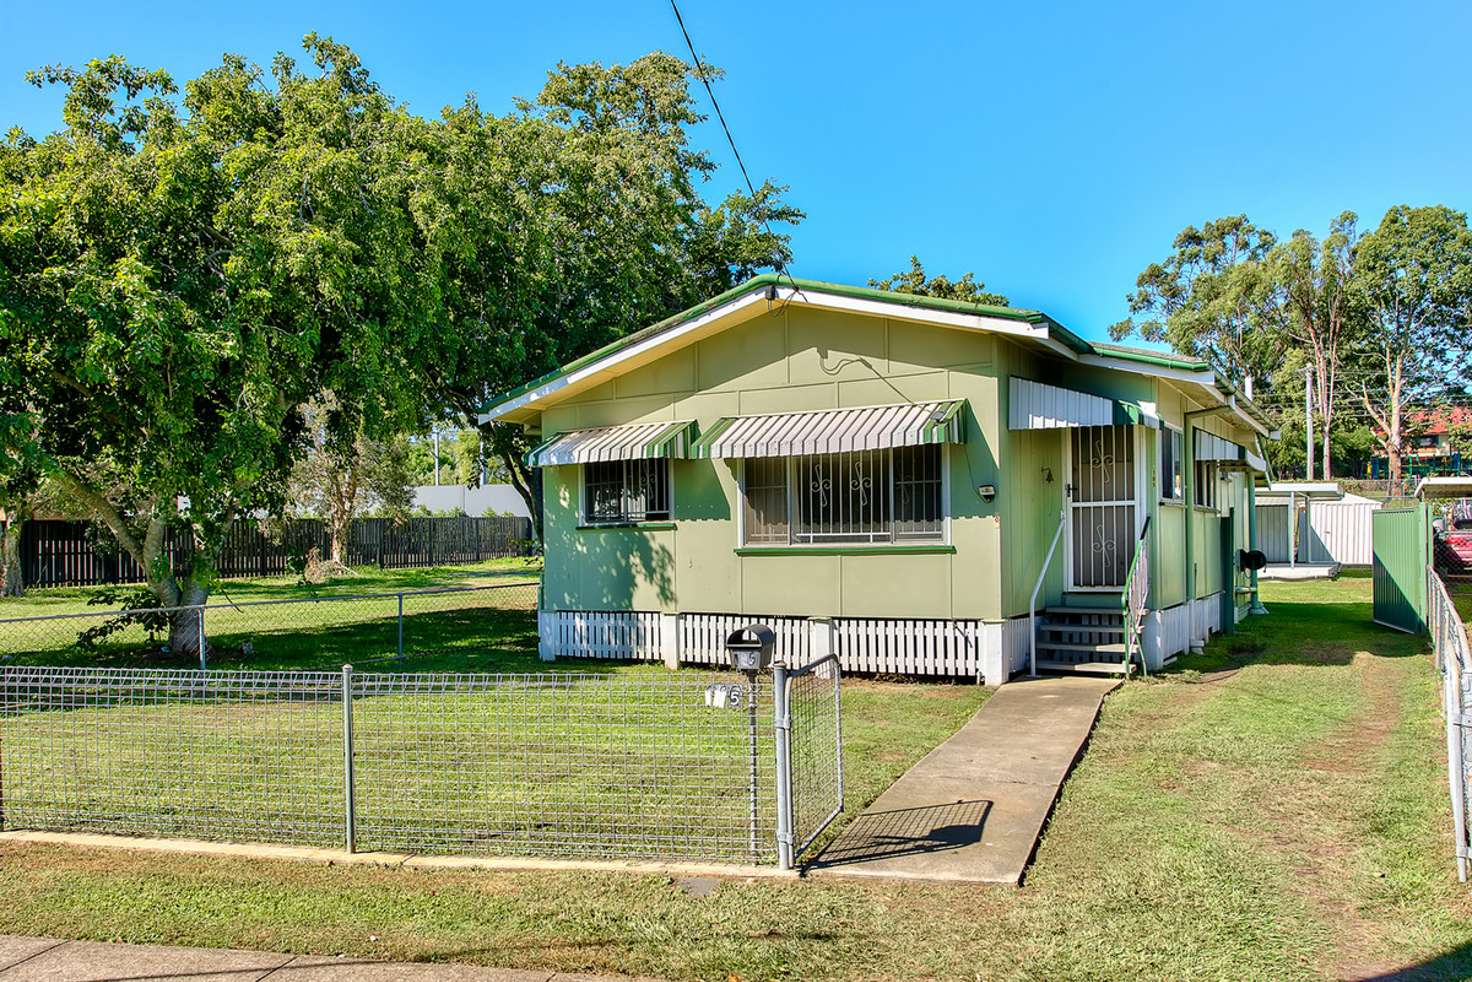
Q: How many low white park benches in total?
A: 0